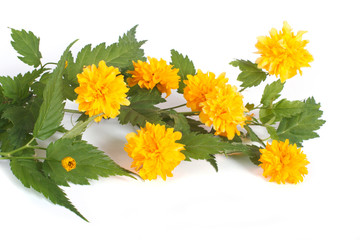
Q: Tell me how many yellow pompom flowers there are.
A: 7